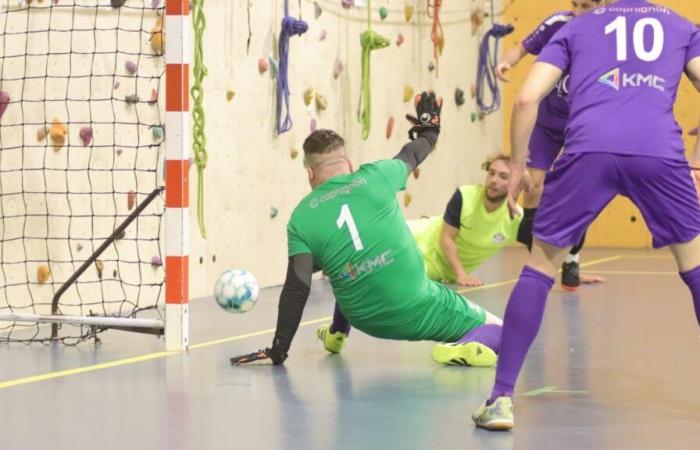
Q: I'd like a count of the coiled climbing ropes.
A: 5